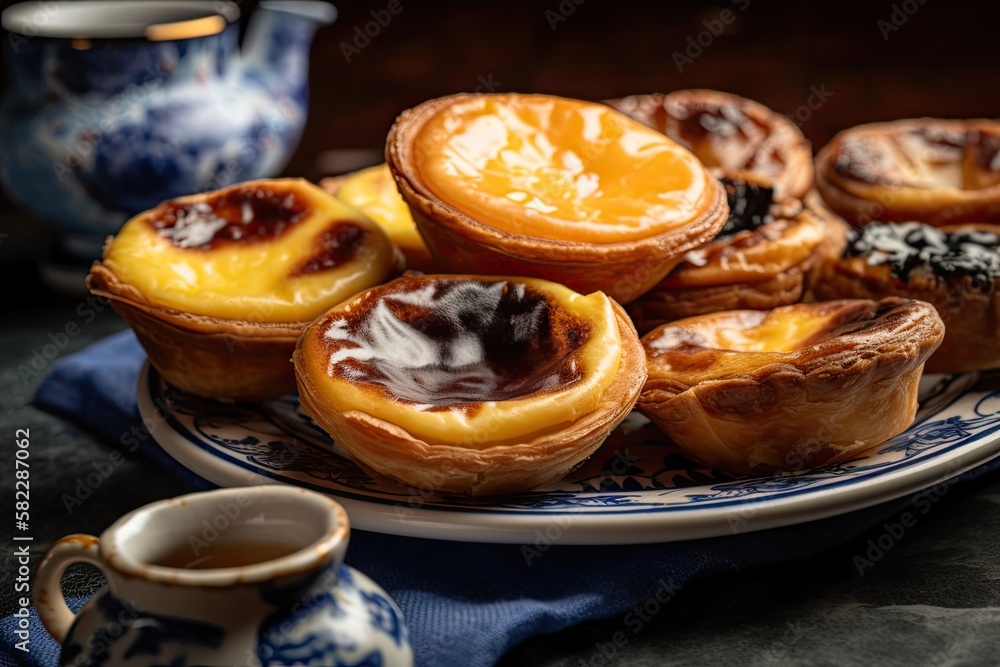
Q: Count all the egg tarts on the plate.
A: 9